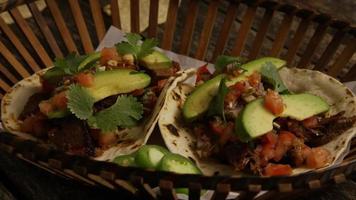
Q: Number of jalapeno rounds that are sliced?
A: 3